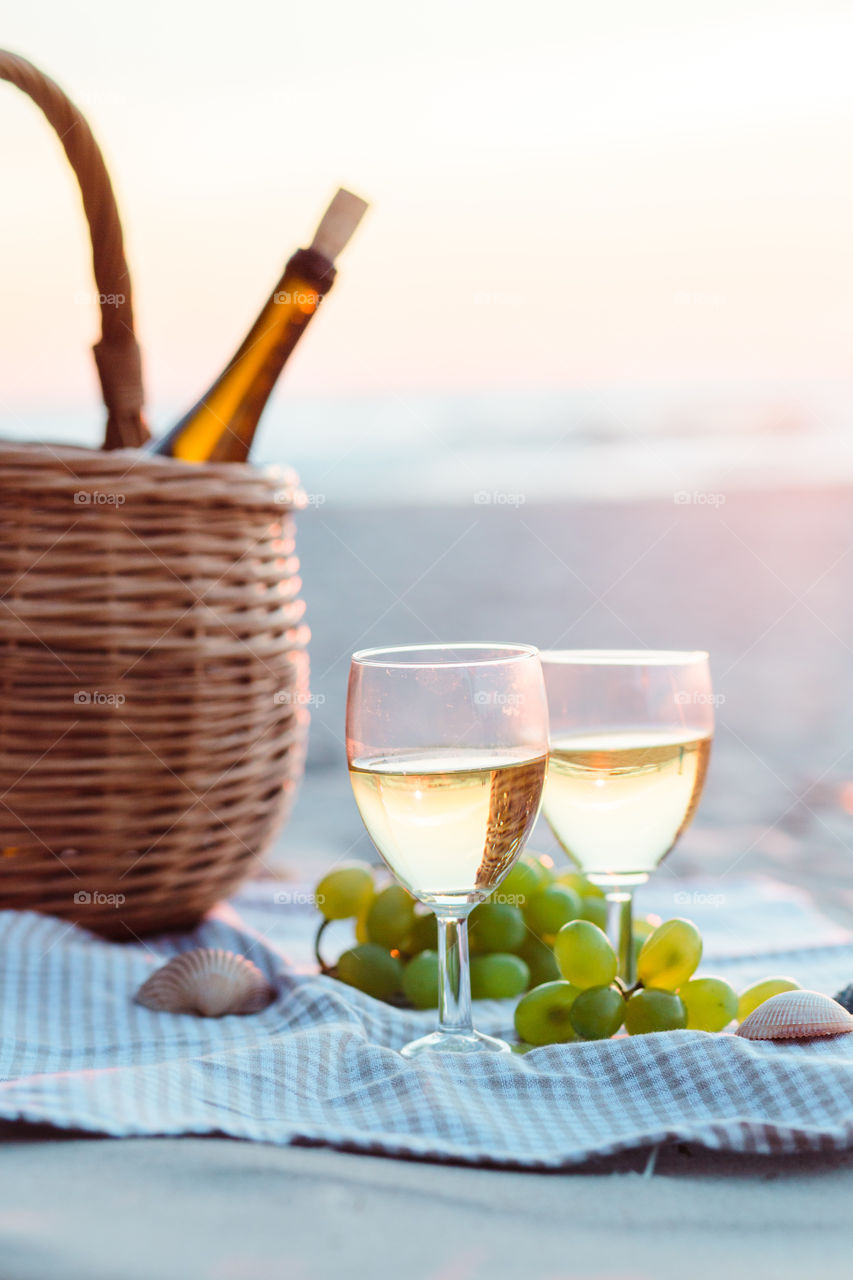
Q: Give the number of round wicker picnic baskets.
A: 1